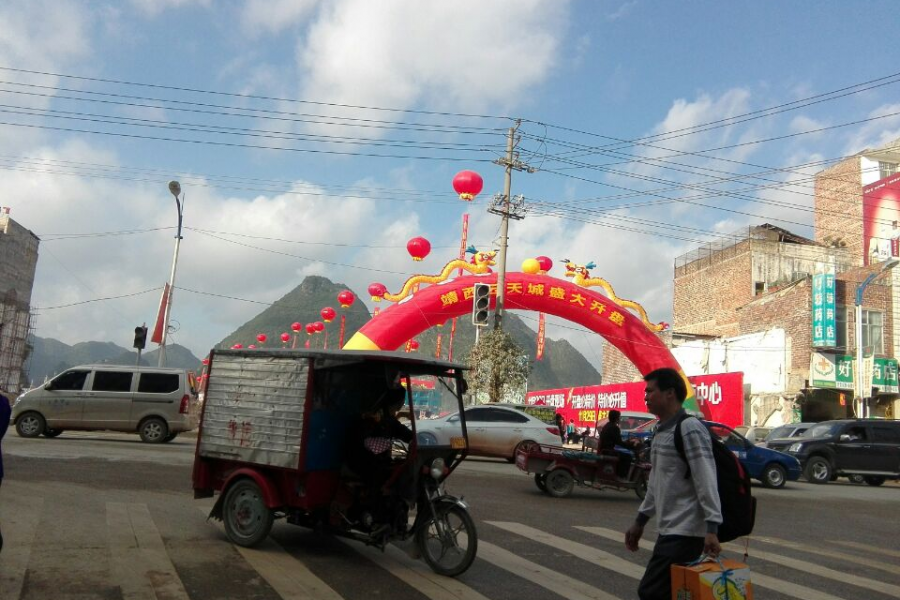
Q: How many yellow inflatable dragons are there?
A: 2